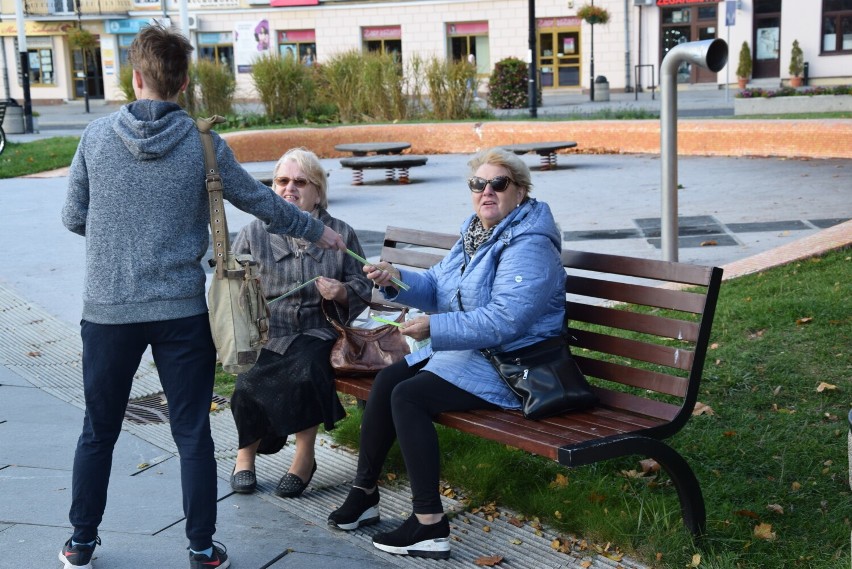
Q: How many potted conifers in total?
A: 2